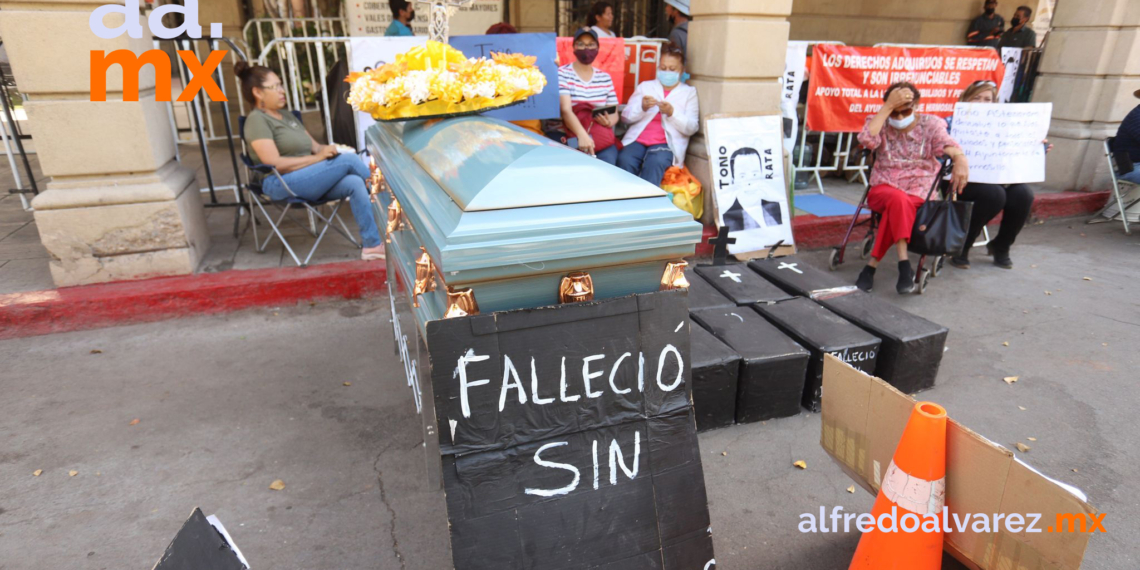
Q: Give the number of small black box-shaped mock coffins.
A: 7